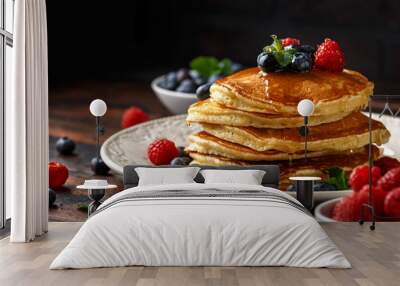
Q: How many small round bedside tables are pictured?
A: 2